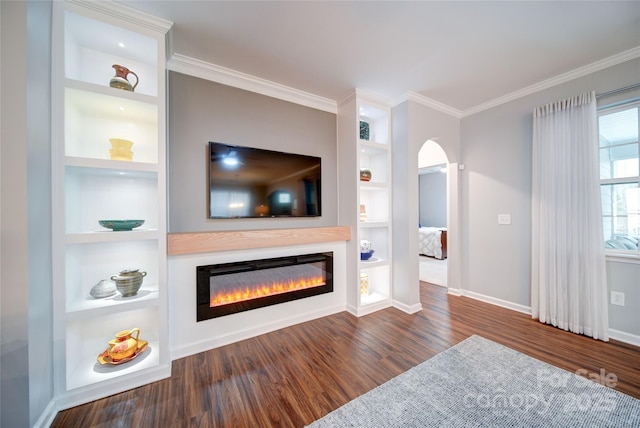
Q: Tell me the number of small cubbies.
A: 10